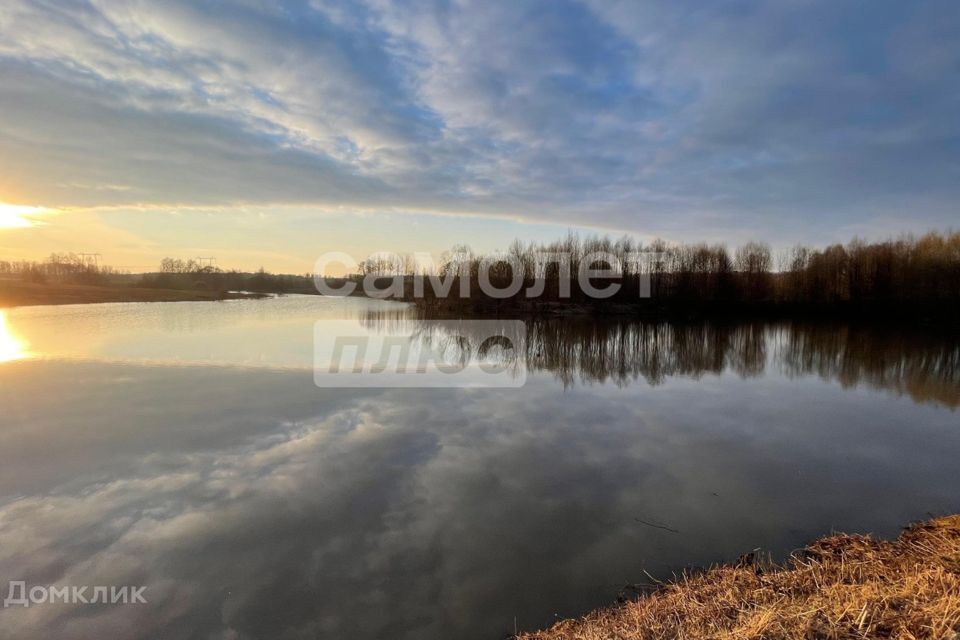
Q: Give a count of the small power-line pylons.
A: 2